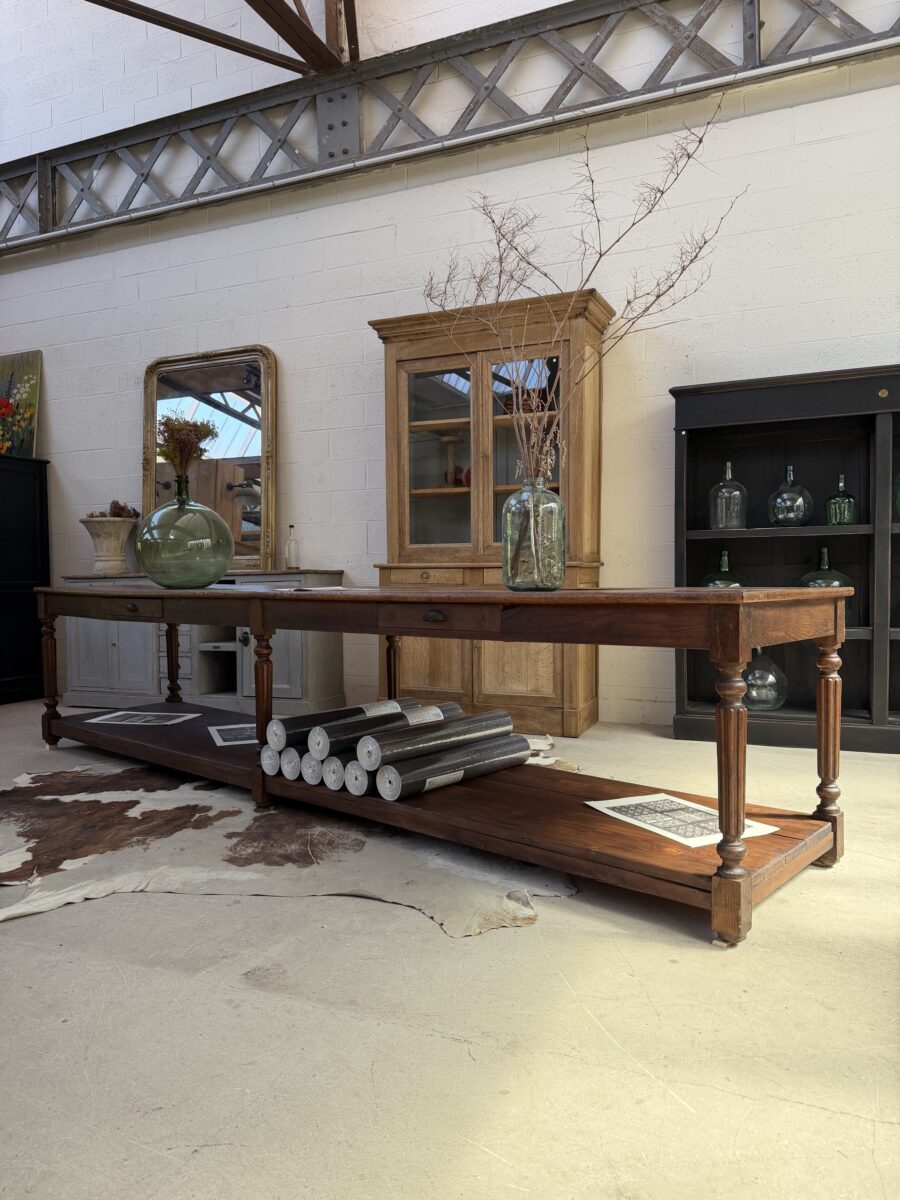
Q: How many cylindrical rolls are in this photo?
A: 9